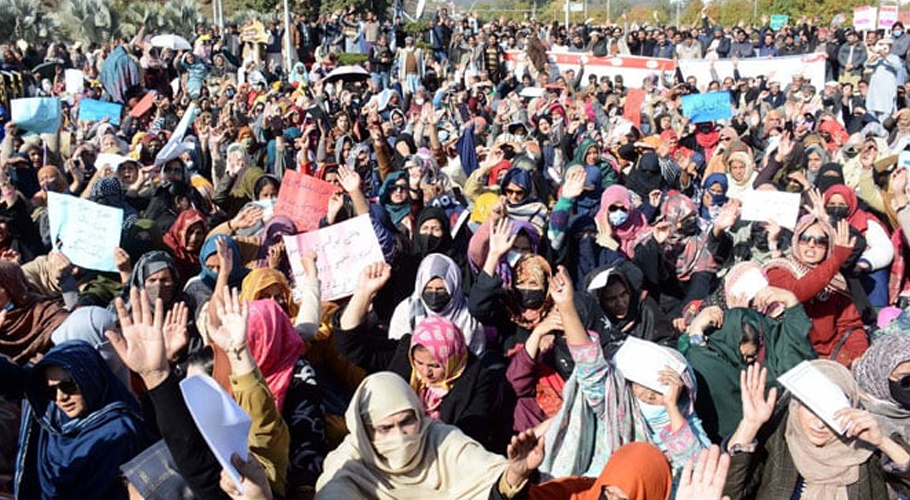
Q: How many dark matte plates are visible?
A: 0